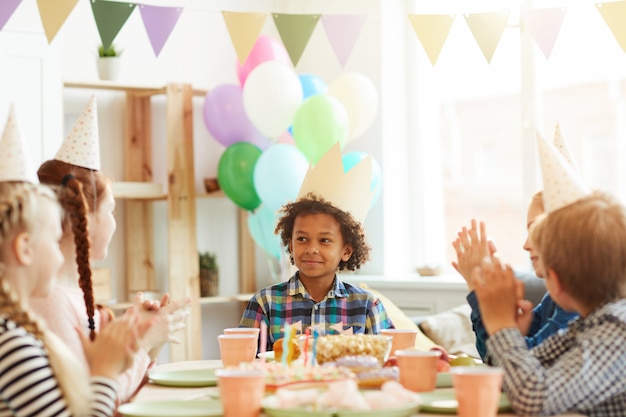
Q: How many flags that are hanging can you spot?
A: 11